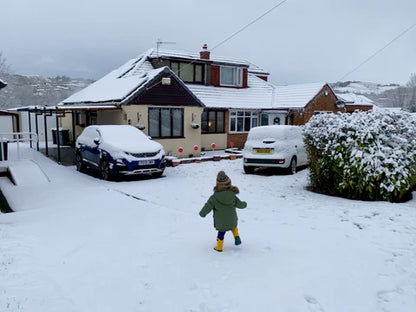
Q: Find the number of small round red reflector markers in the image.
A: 4